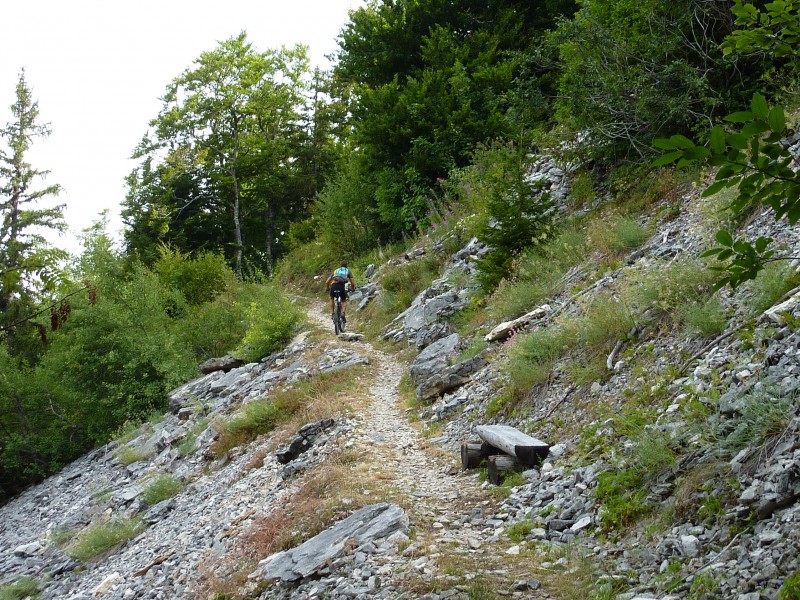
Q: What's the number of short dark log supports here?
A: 2